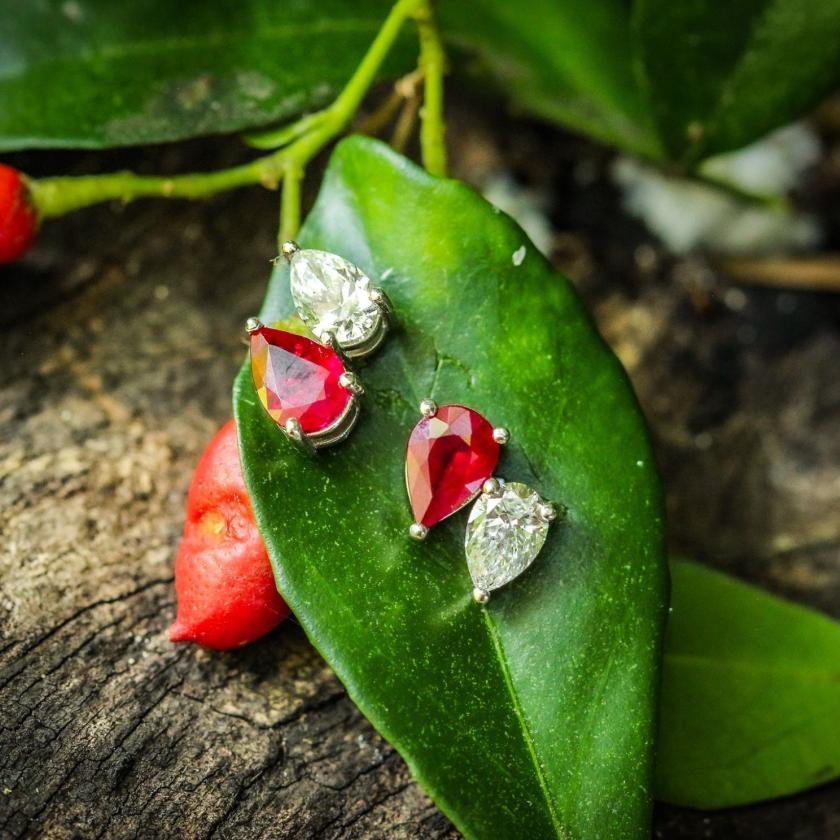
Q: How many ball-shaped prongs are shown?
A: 12